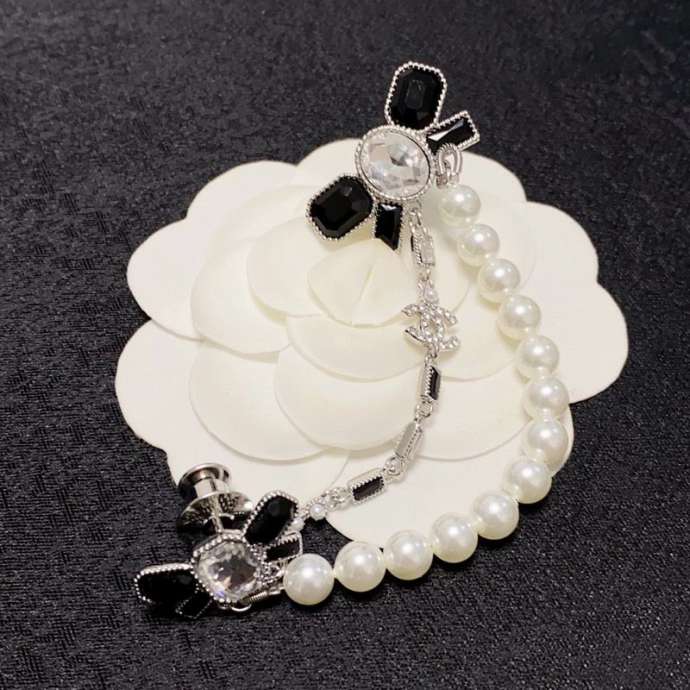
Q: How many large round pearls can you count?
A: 13